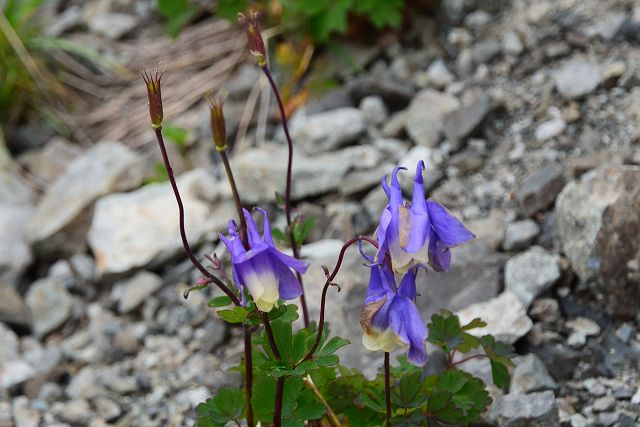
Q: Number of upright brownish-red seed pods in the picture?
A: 3